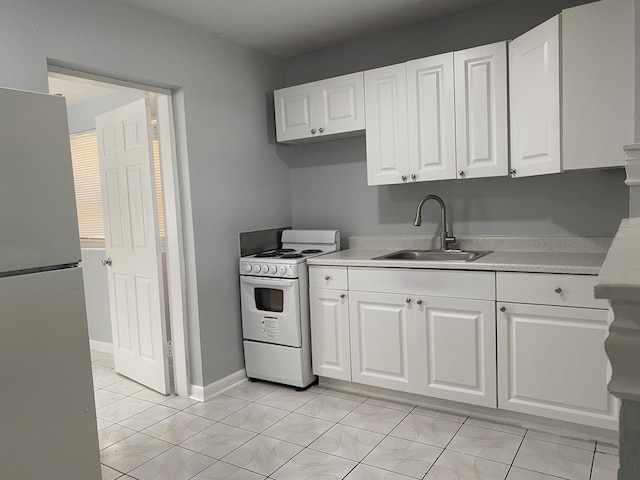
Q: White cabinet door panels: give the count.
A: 10